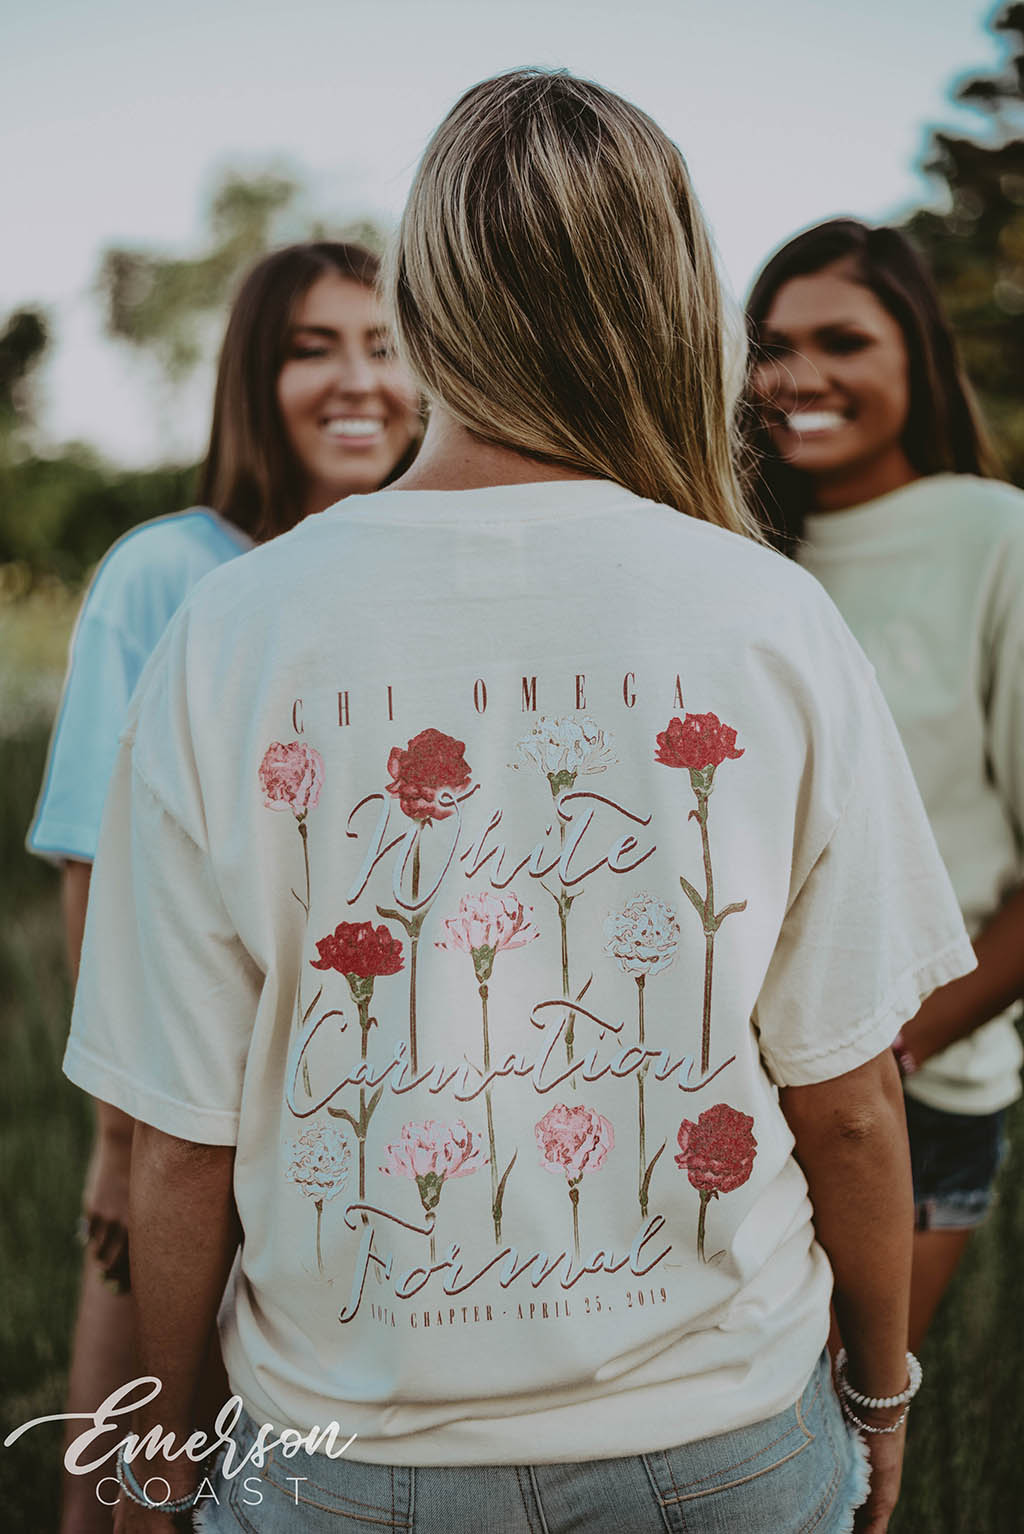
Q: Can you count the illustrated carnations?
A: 11